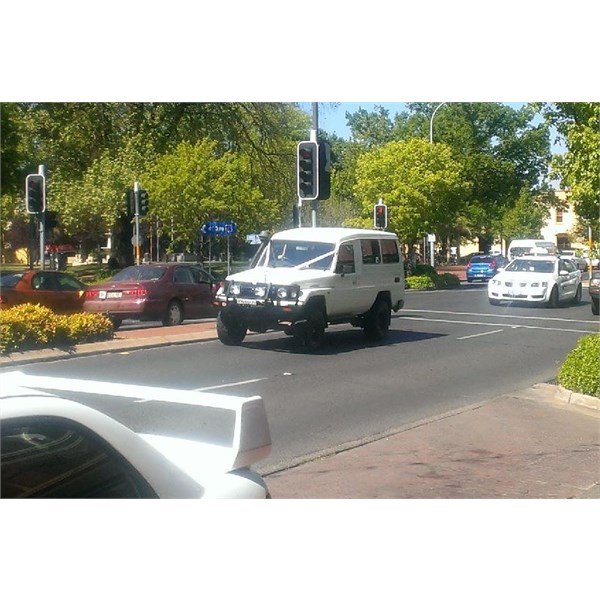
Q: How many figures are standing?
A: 0